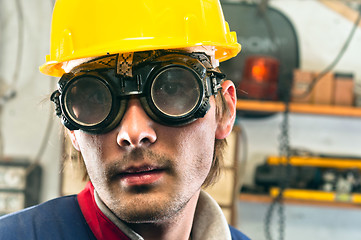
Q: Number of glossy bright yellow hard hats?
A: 1